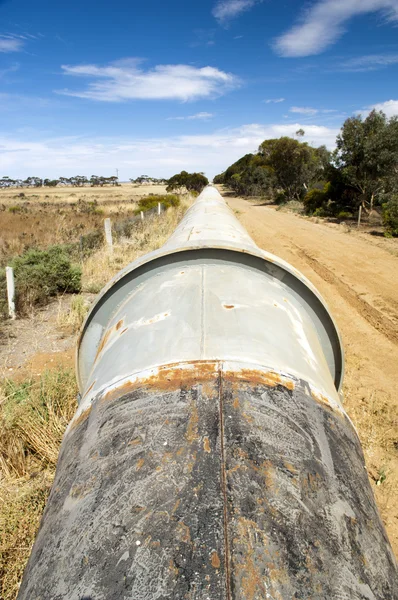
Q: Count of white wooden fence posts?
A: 4